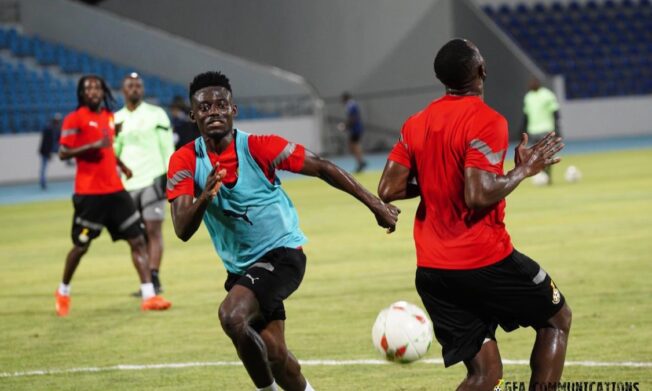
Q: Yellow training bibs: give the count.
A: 0